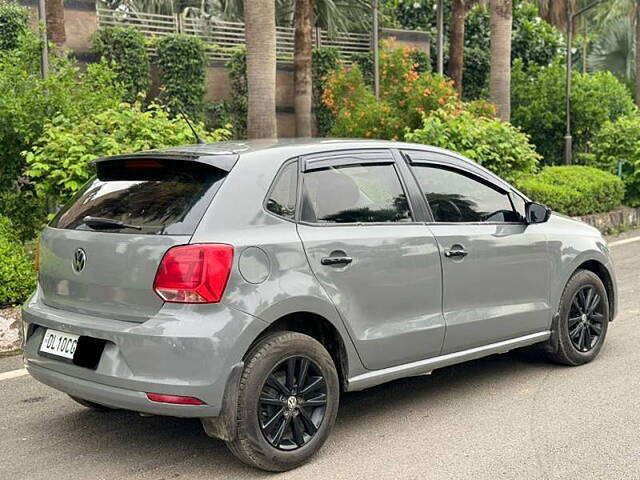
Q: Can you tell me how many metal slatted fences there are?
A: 1